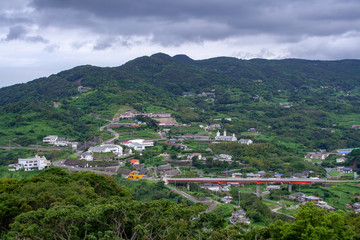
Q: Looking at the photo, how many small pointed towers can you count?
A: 3